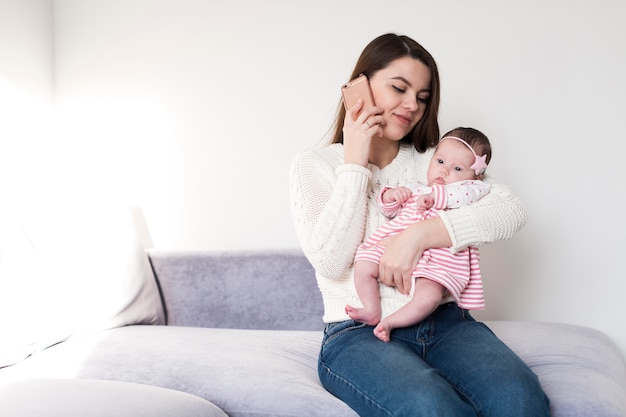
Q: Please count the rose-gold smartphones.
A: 1